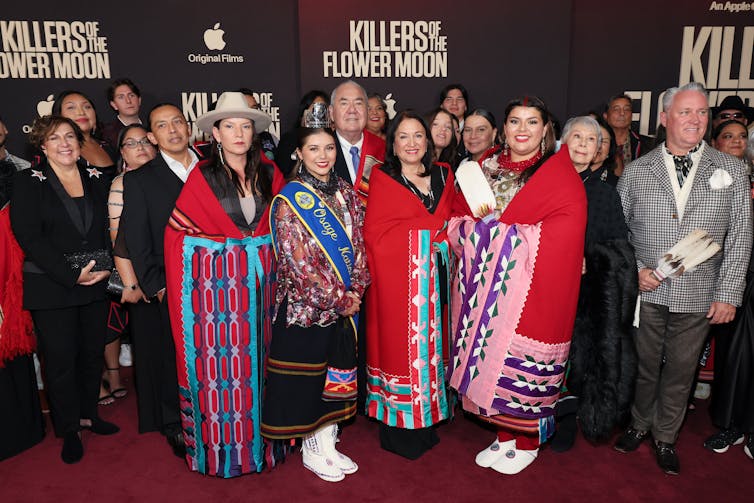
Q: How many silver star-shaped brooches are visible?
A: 2